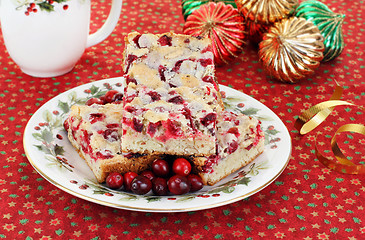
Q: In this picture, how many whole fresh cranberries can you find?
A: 9